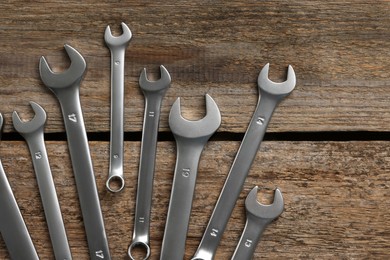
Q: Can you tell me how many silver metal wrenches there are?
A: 8